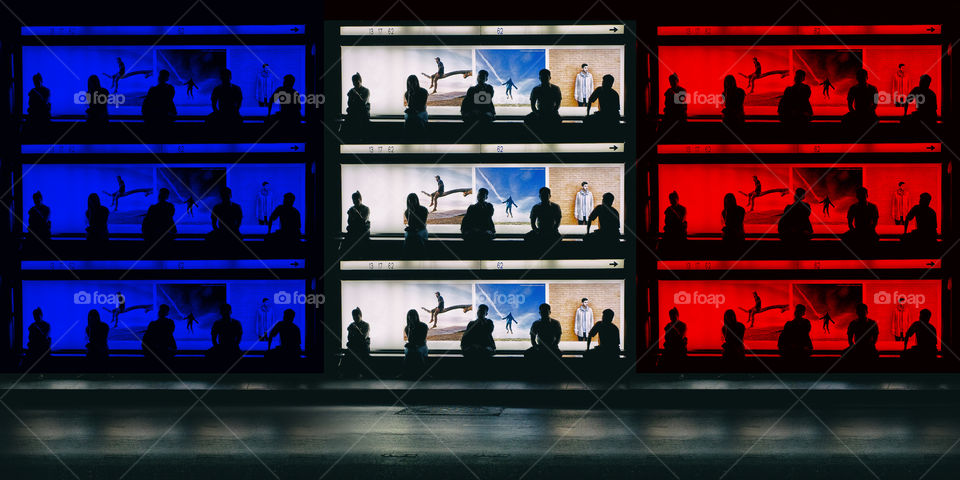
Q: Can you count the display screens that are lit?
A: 9